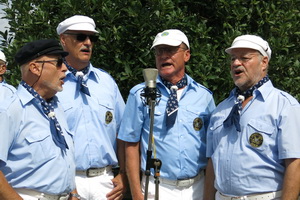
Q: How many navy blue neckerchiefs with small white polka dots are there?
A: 4